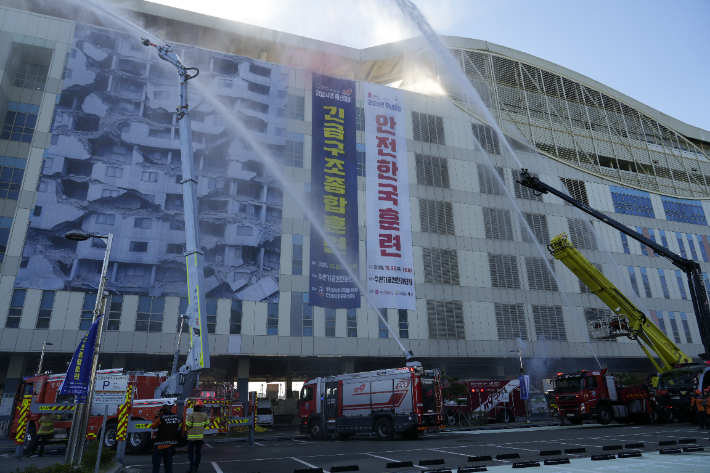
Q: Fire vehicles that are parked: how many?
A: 5